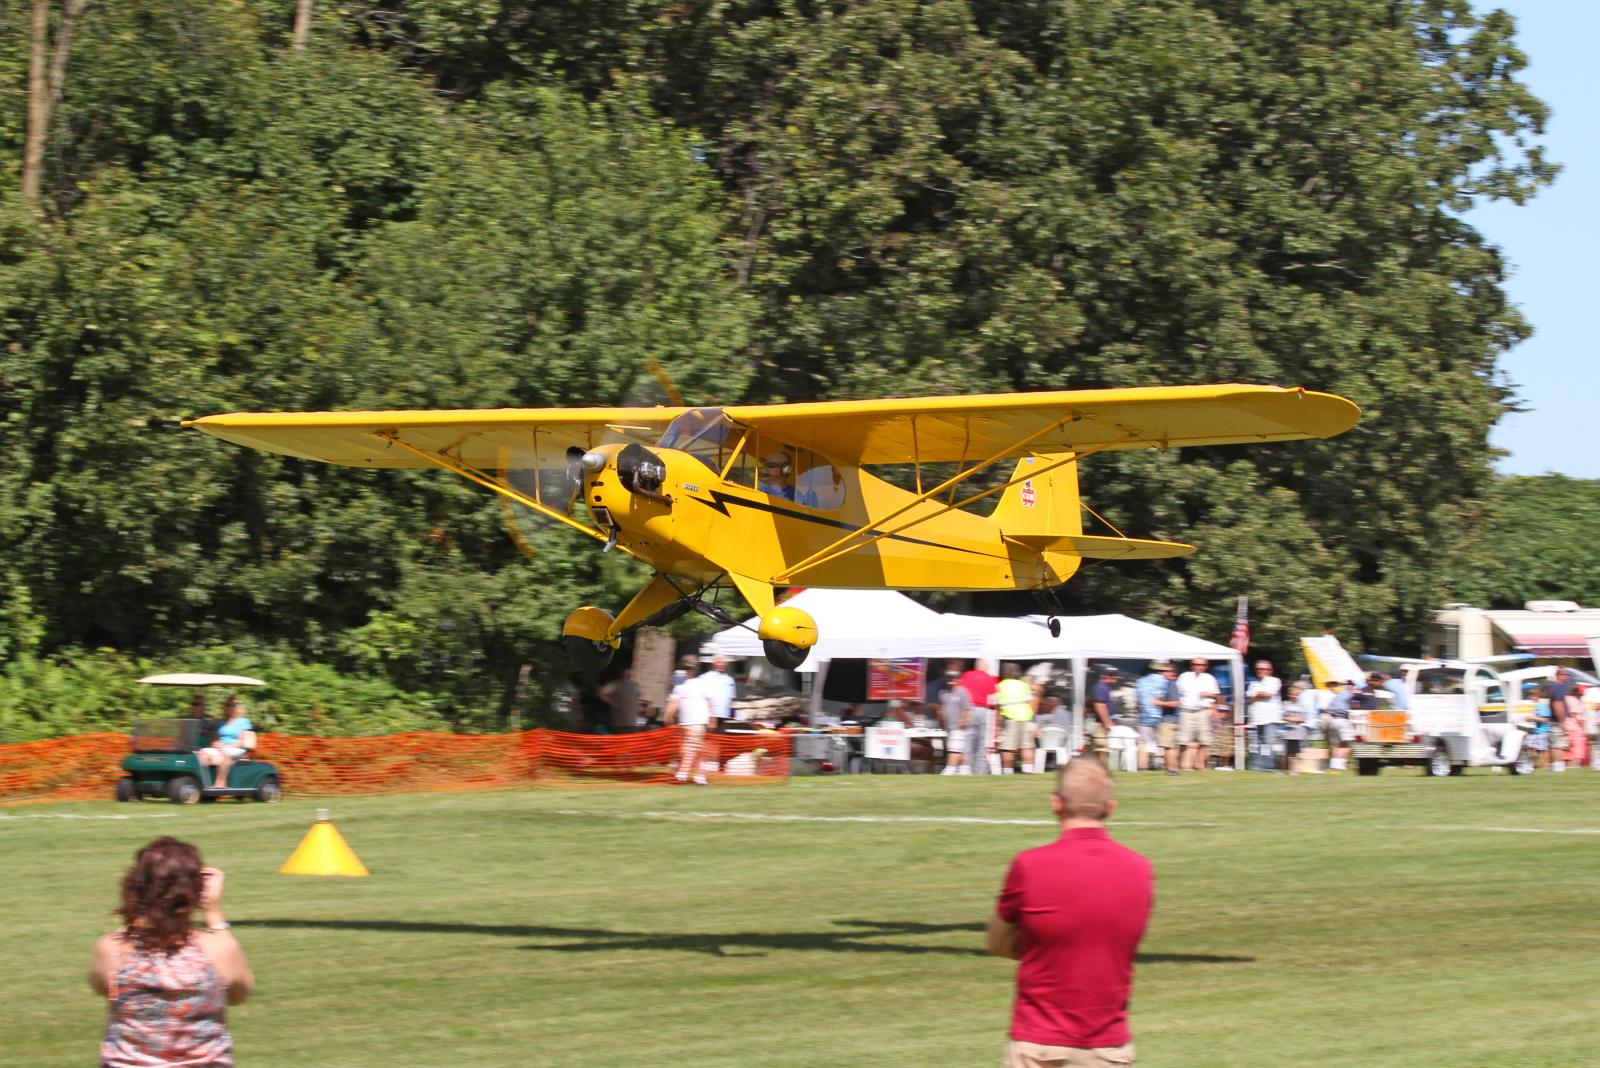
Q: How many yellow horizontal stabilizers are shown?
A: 1